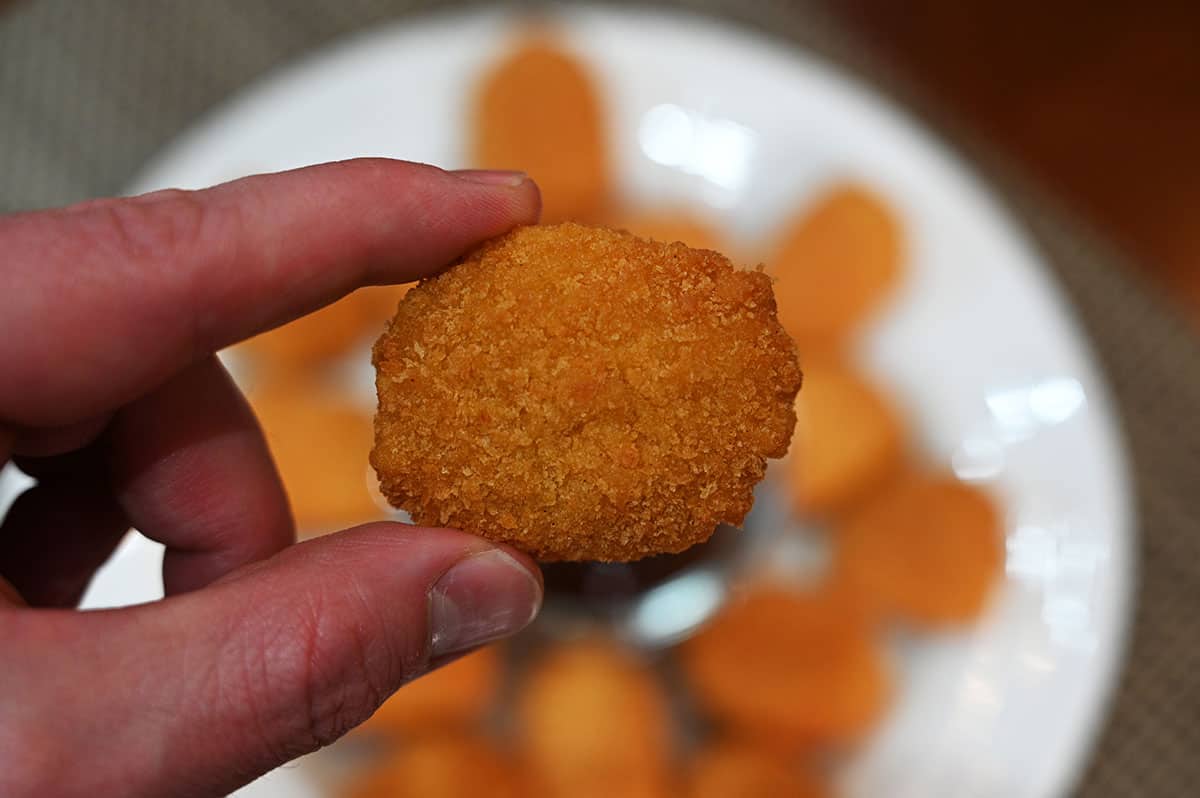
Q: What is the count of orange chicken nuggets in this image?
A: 13